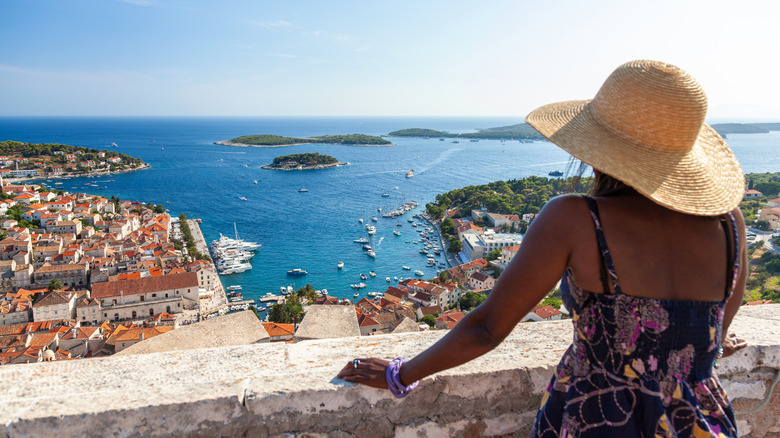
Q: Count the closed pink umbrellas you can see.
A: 0